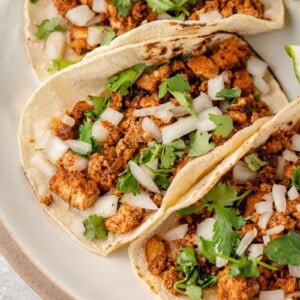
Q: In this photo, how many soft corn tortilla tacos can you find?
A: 3